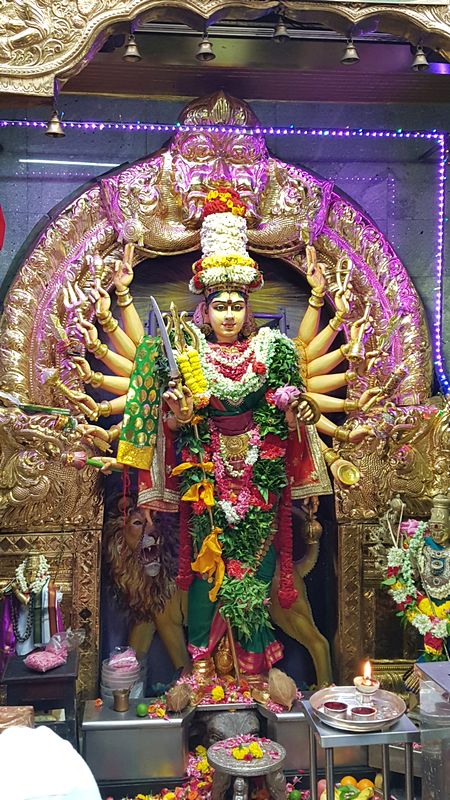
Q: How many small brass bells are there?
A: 6